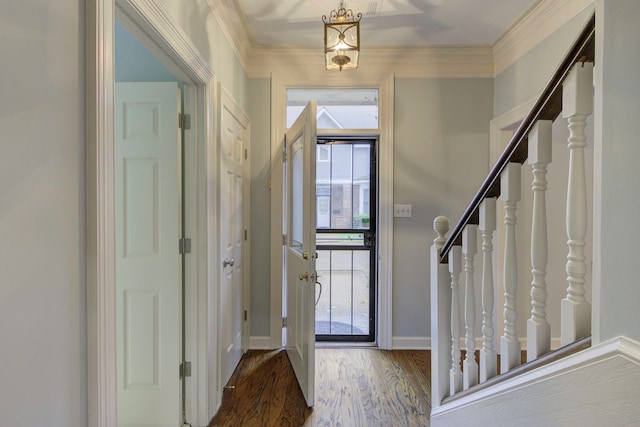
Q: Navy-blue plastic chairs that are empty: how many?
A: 0